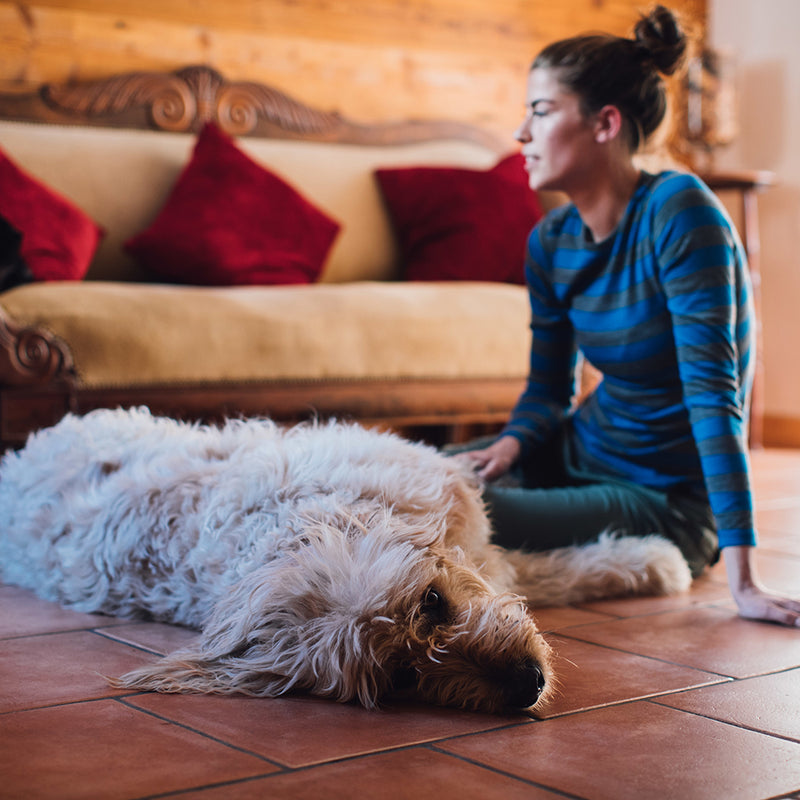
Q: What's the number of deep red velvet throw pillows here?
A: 3